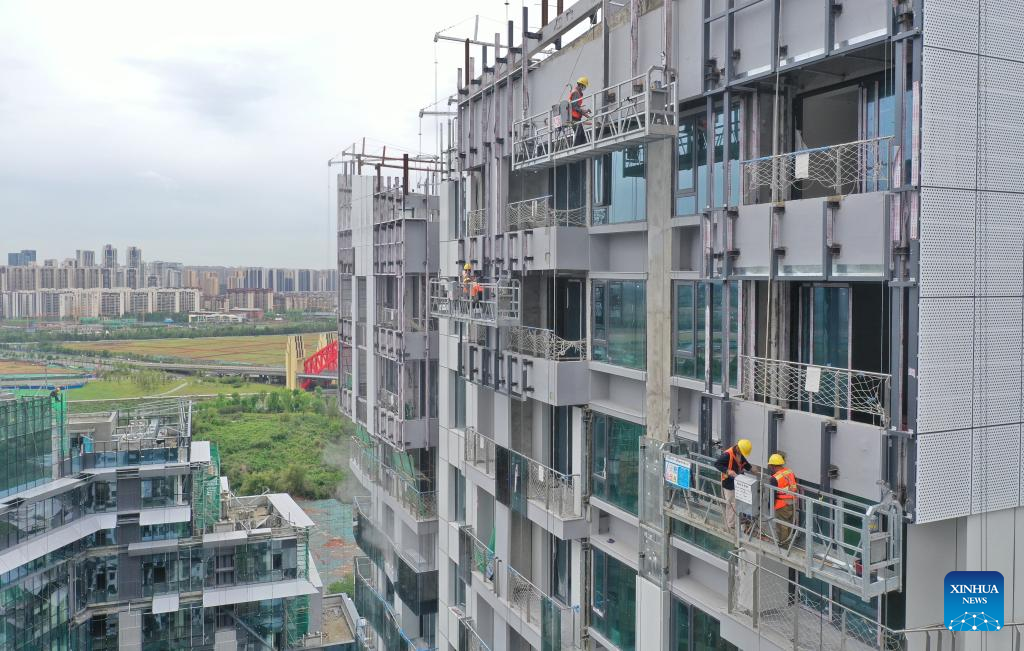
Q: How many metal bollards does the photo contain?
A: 0